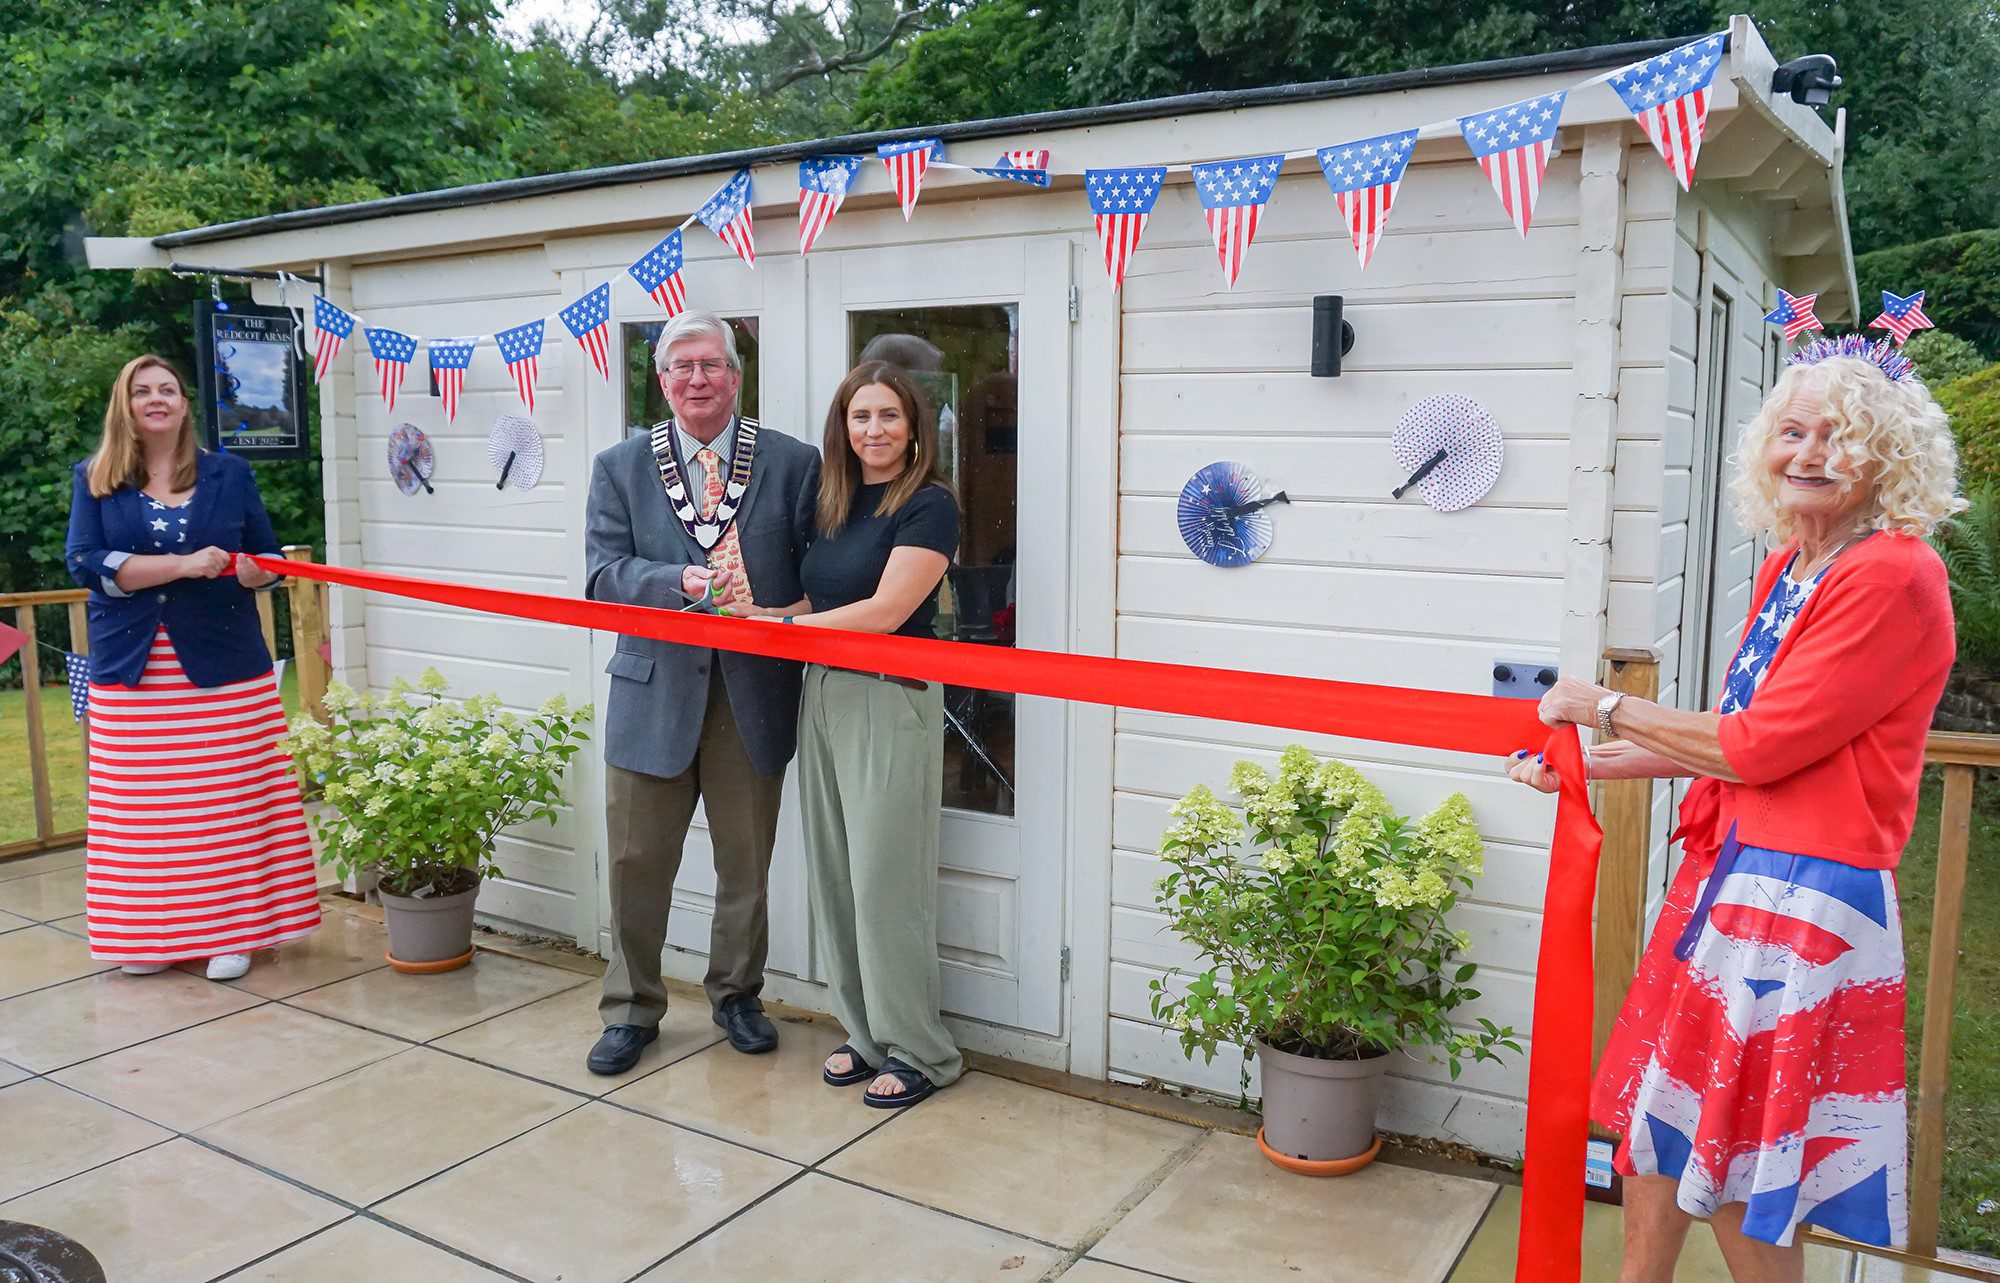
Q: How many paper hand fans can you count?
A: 4